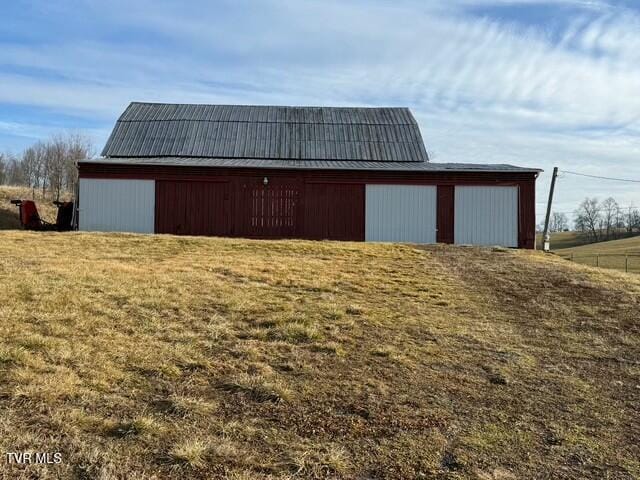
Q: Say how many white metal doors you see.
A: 3